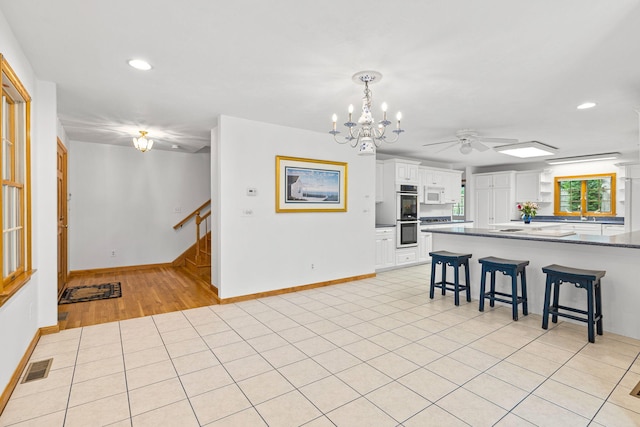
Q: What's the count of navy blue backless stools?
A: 3